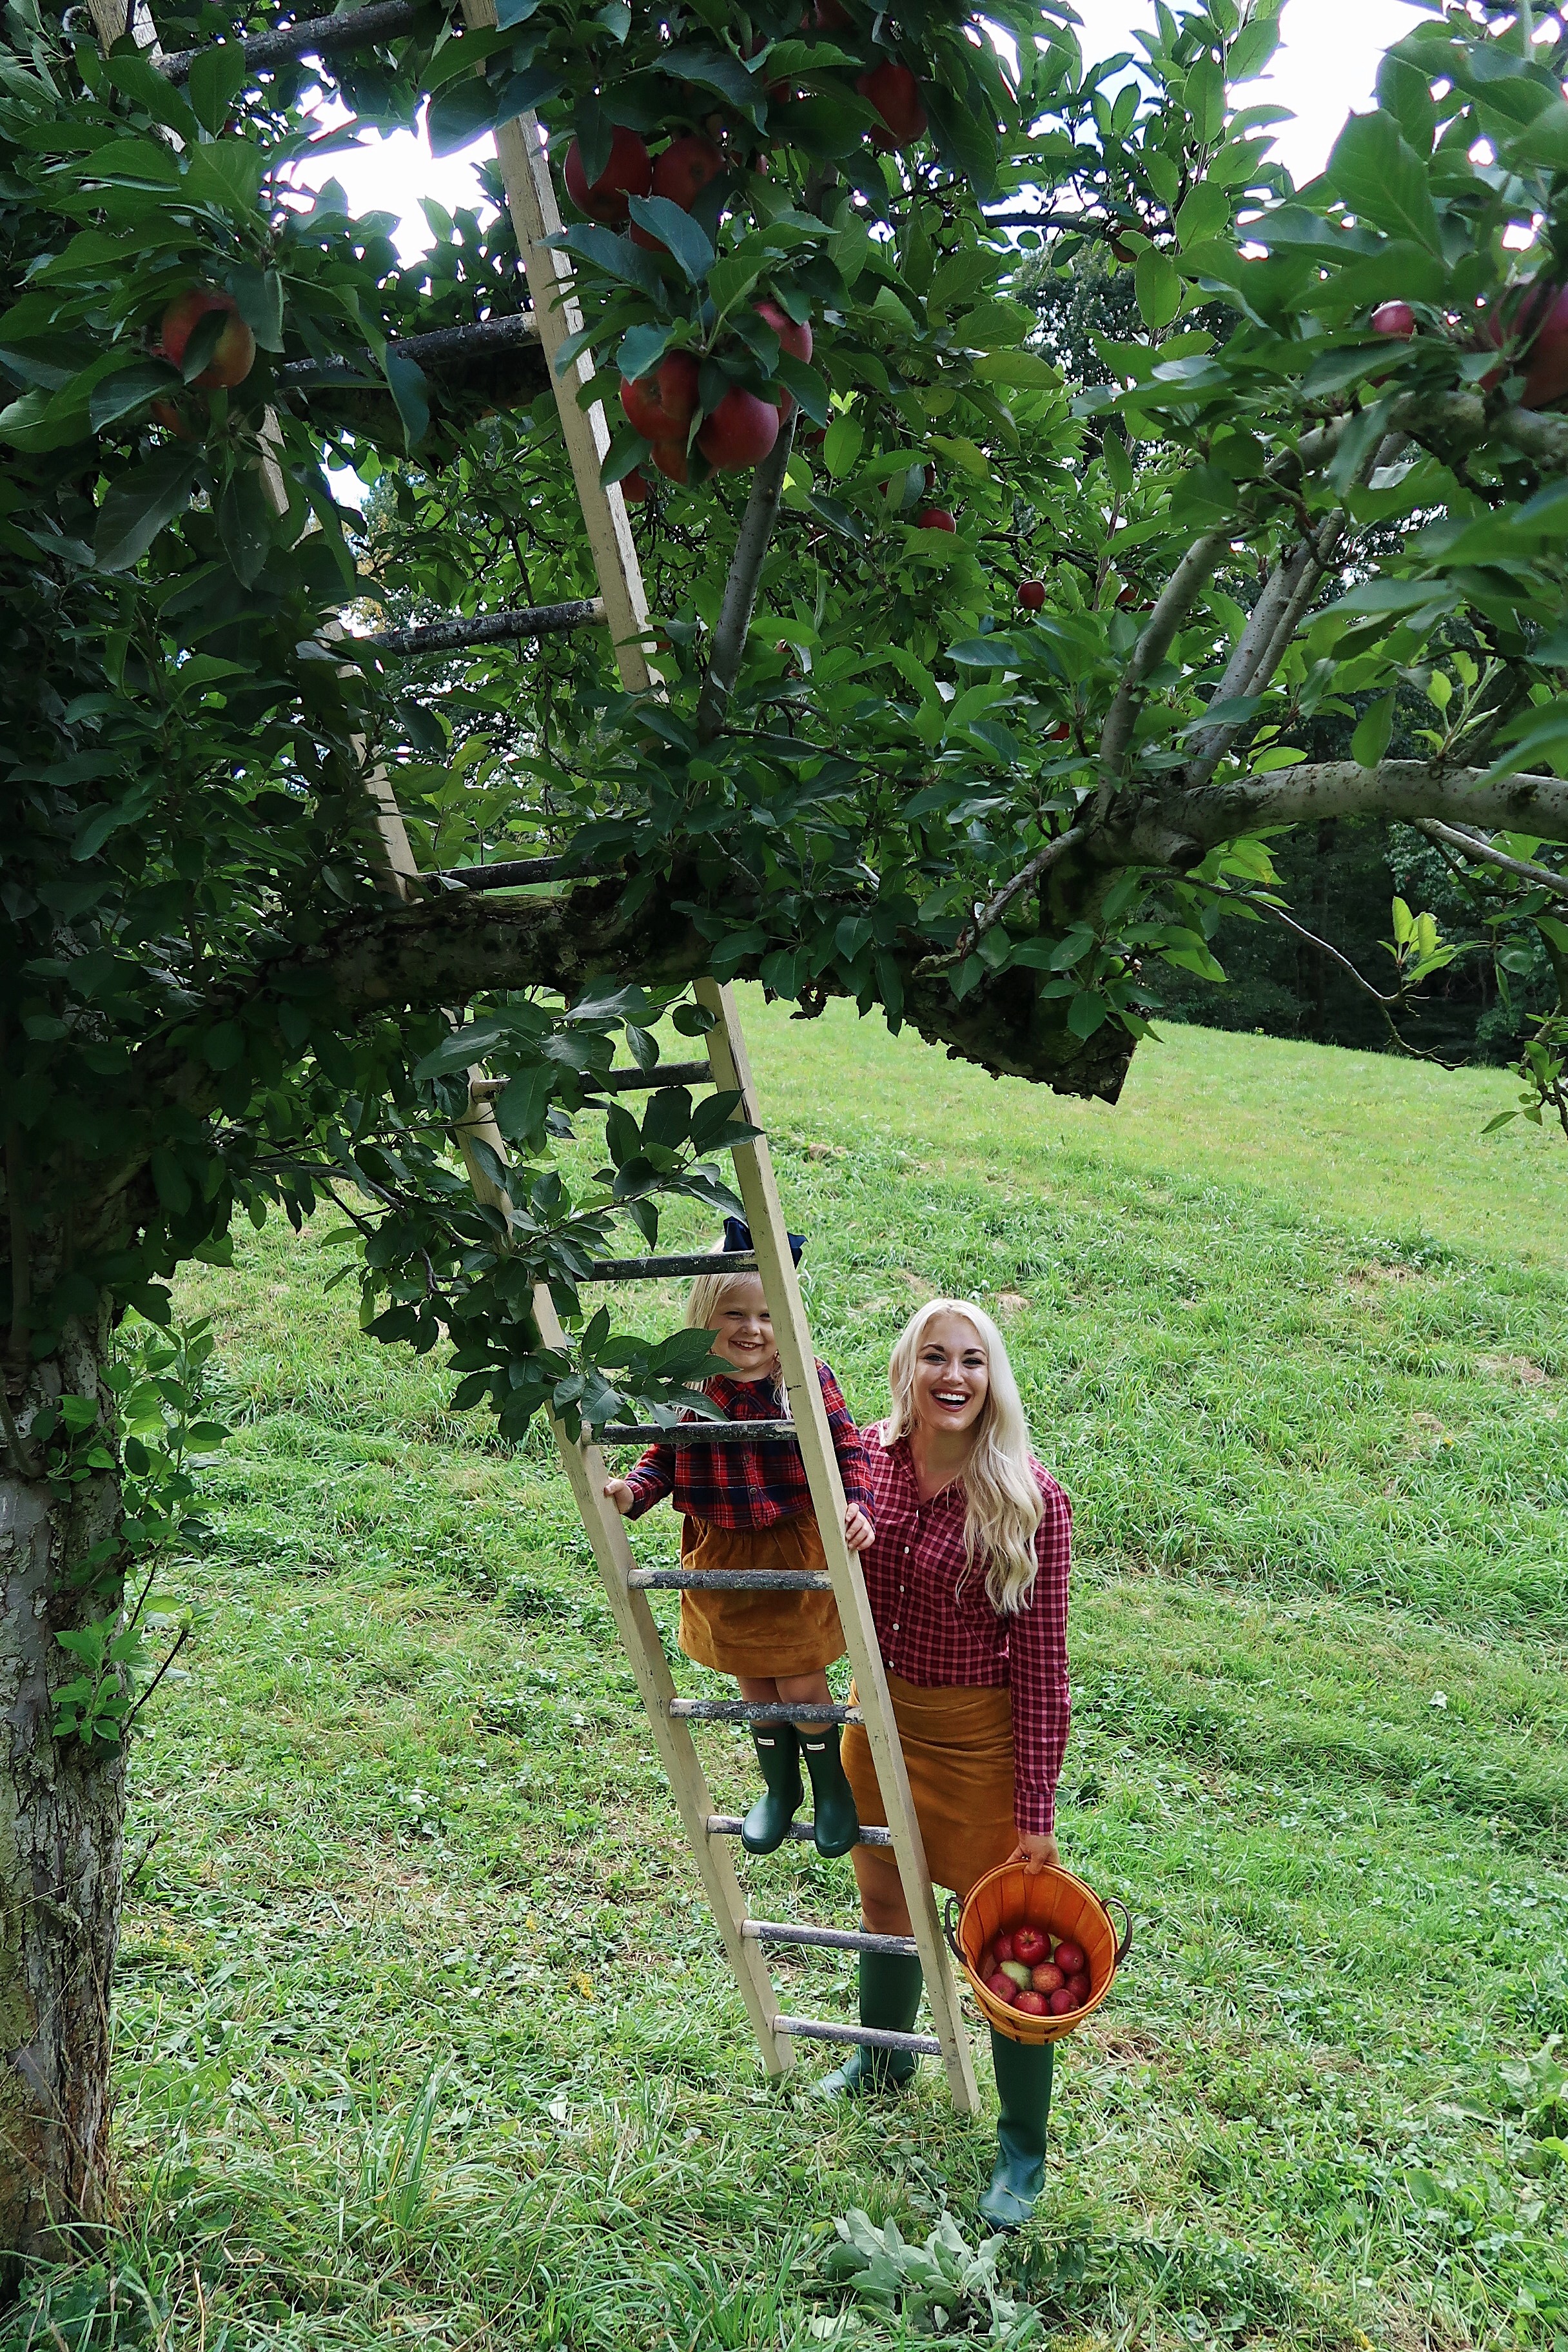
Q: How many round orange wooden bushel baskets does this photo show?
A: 1